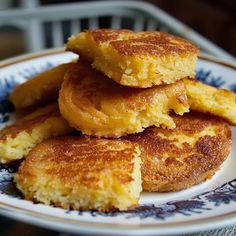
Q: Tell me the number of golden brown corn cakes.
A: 7